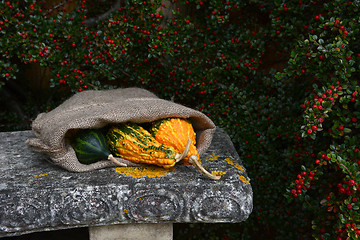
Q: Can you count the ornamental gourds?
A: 3